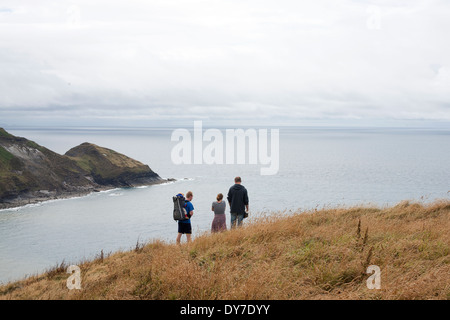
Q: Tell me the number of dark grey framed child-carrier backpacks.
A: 1